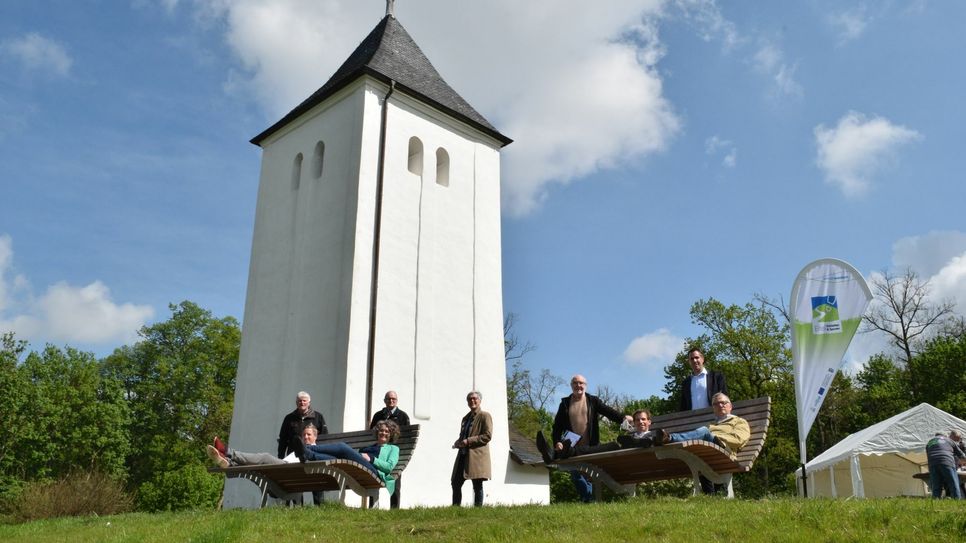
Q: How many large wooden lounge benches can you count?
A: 2